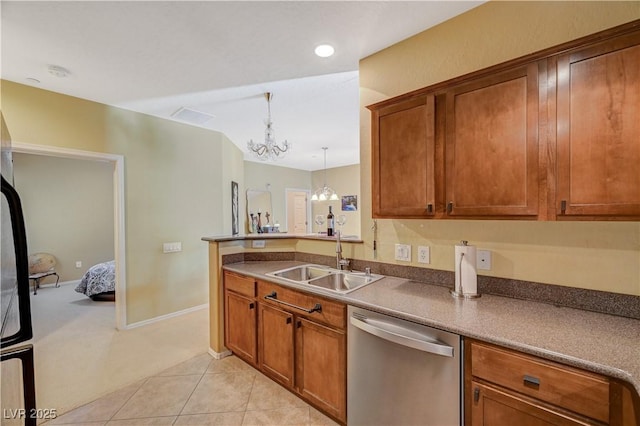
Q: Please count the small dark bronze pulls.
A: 8